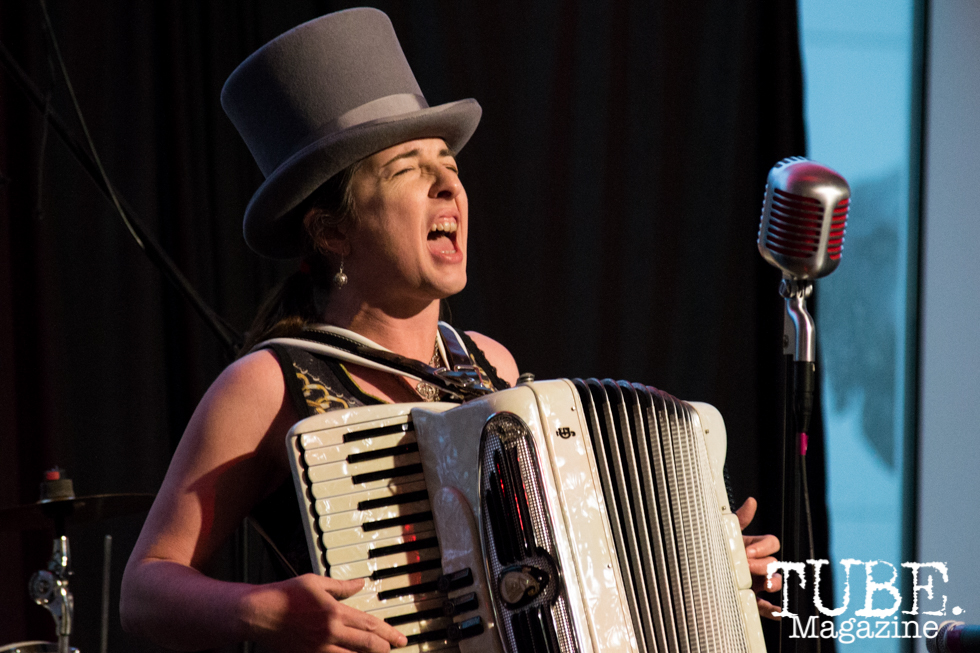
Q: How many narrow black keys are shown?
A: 10